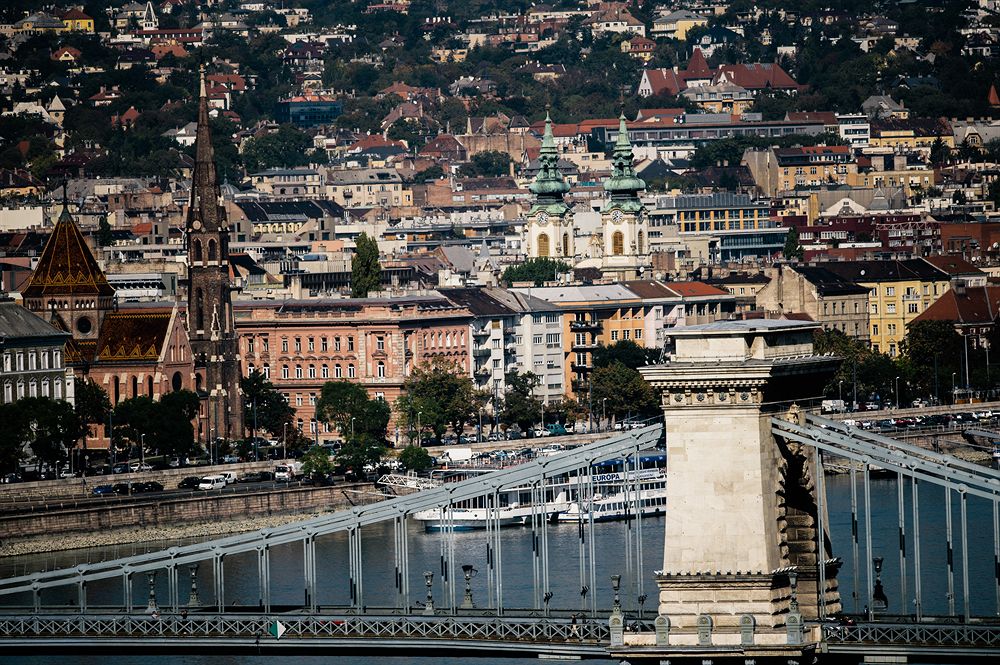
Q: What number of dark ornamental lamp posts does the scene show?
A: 7